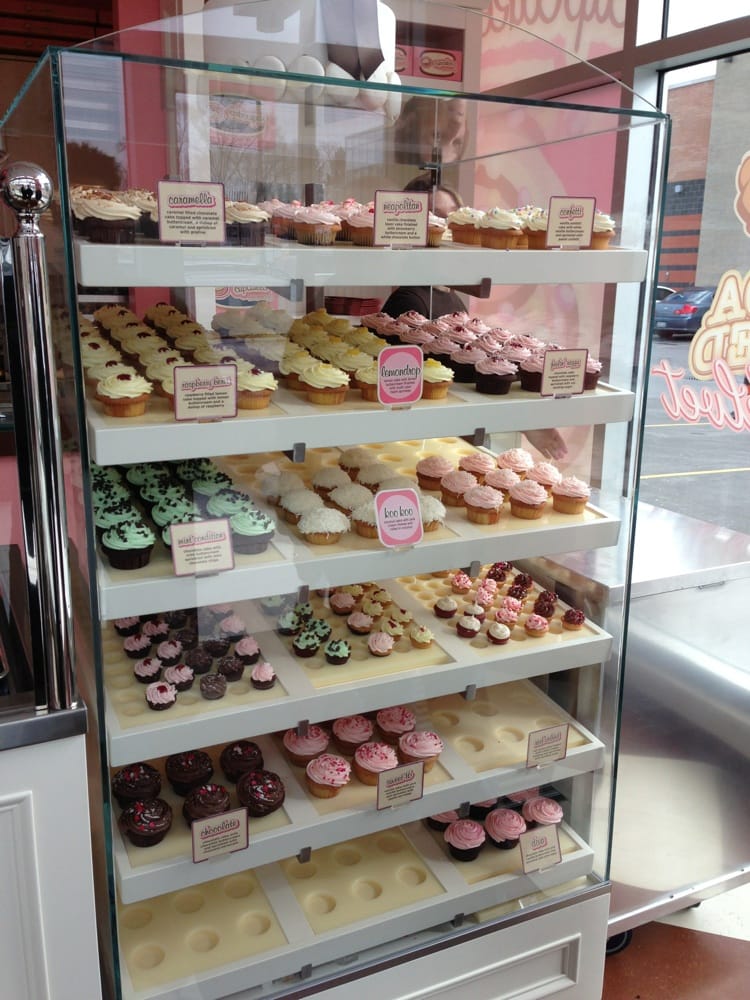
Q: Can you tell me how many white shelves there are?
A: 6